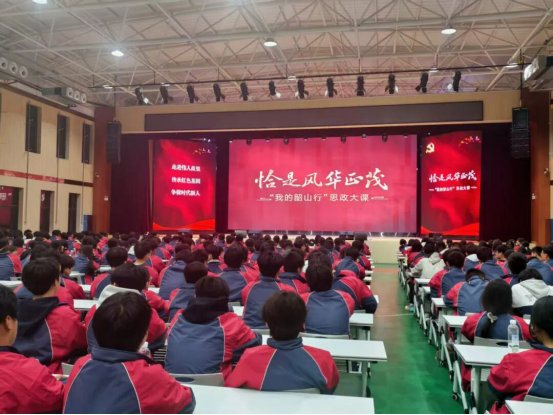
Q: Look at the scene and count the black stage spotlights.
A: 12